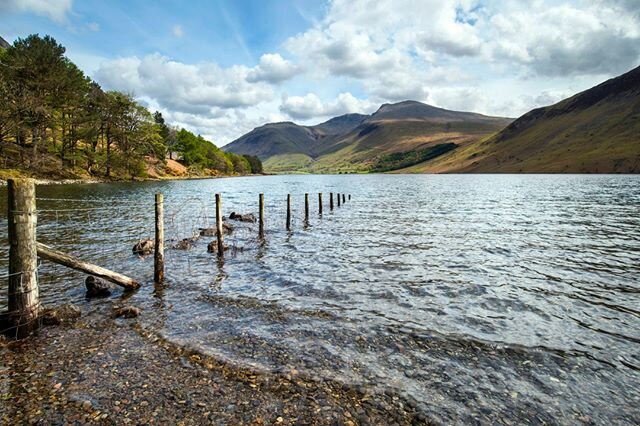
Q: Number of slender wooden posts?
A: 10